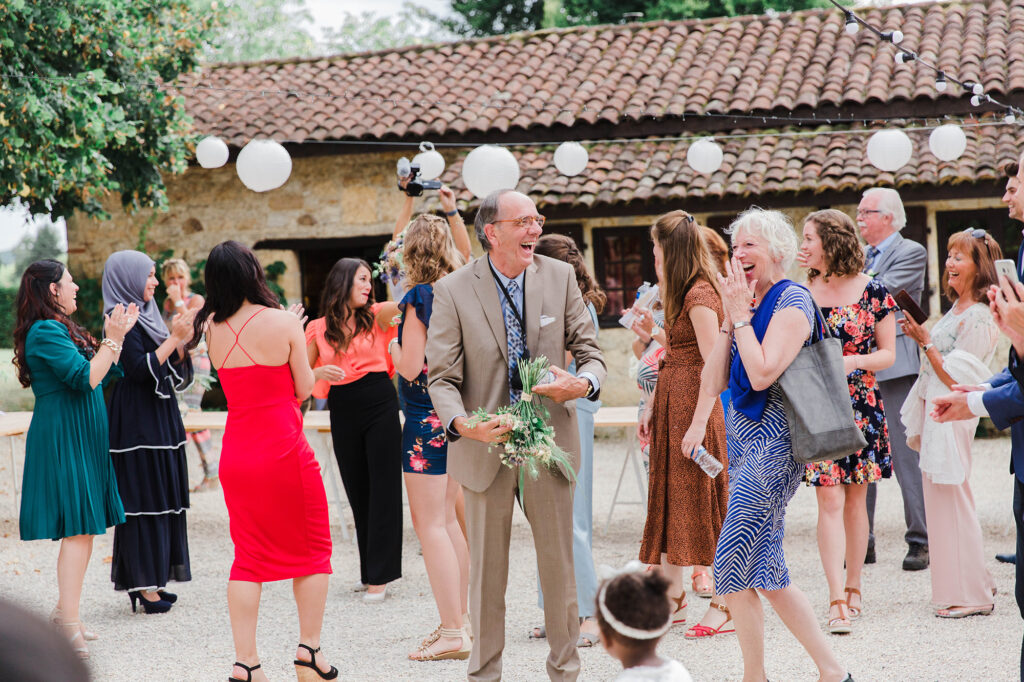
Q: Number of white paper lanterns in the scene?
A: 8